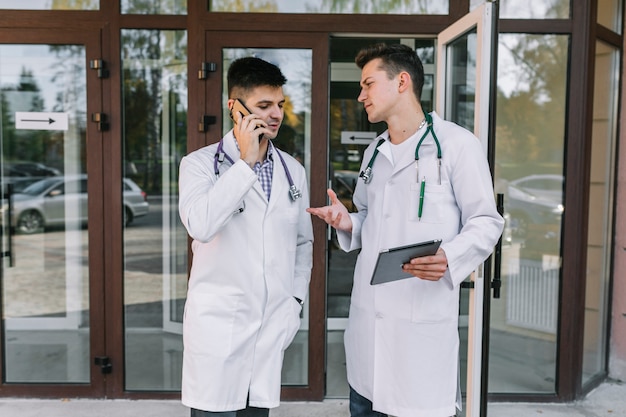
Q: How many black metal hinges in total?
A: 5